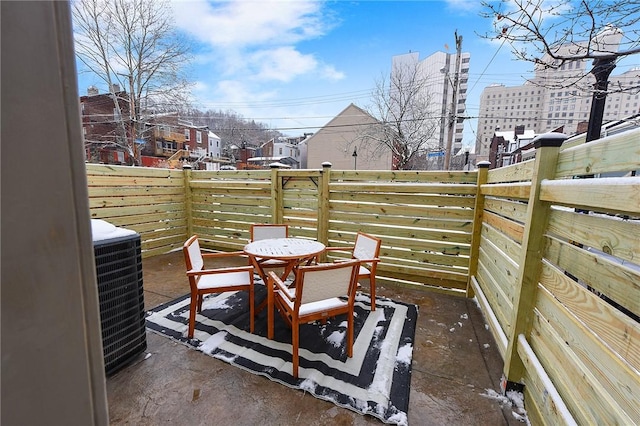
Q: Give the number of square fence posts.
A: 5